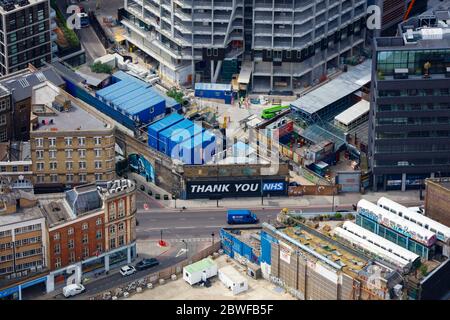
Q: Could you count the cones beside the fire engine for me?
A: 0